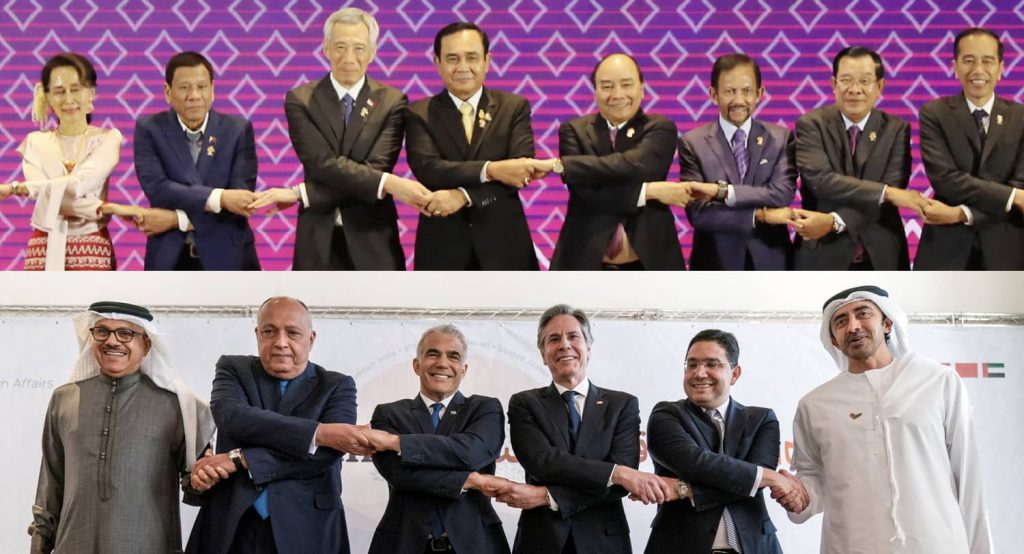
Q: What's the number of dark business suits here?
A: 11